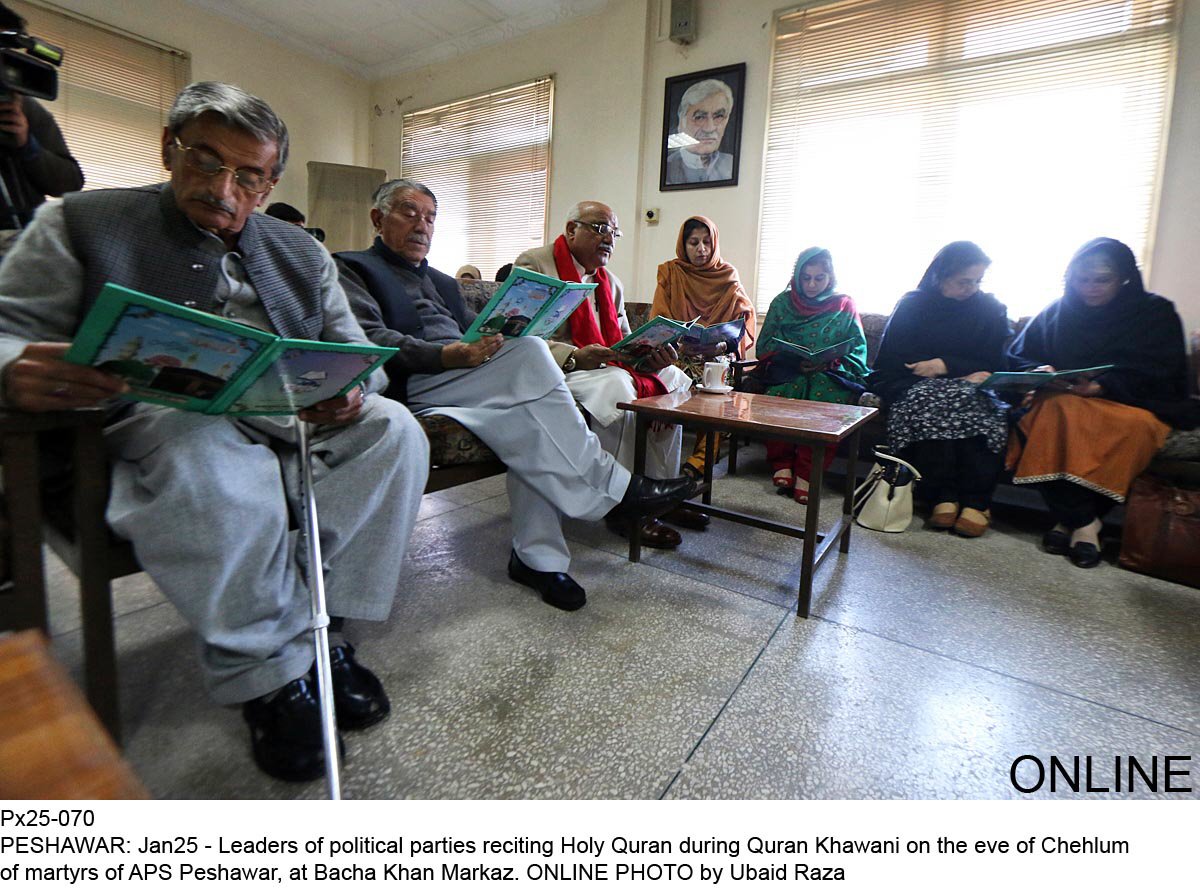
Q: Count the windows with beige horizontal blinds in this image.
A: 3